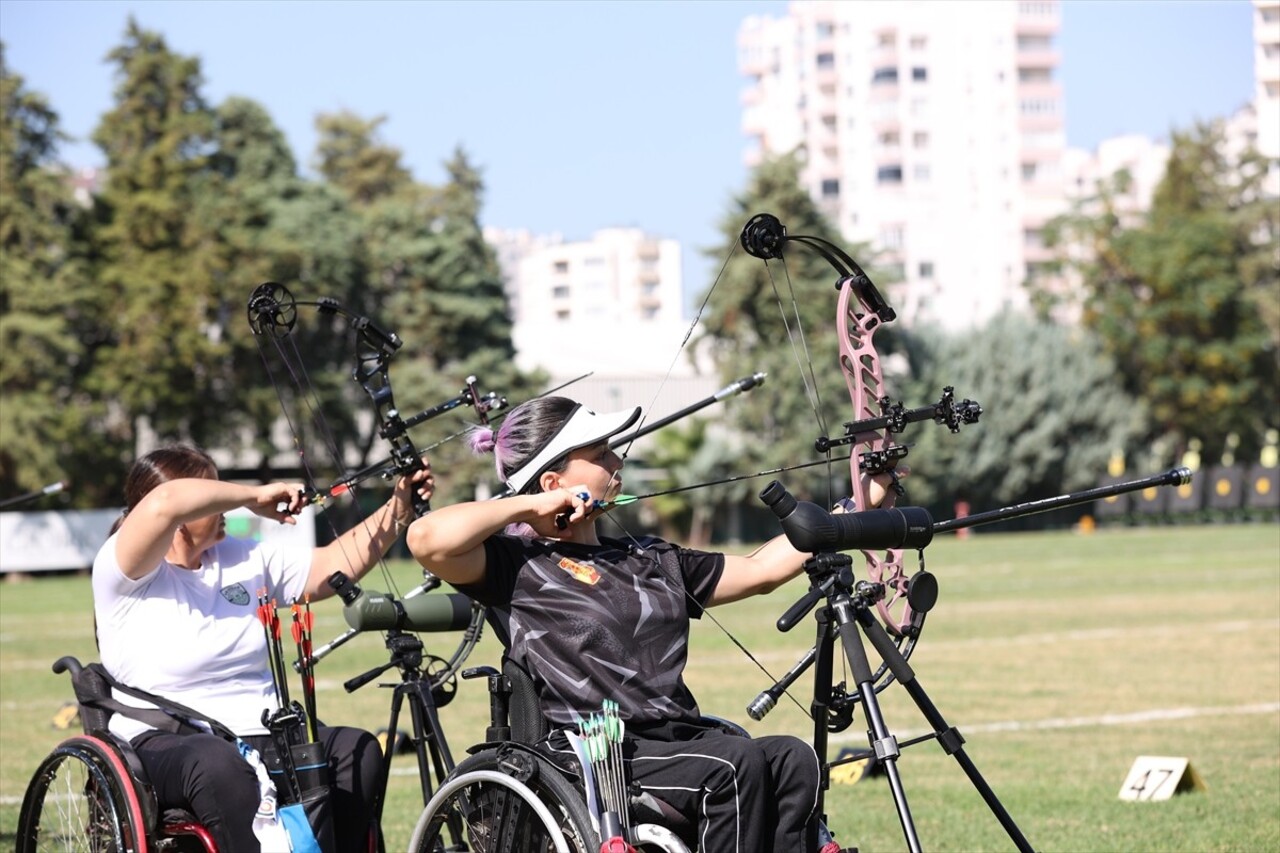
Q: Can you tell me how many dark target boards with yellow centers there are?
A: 5